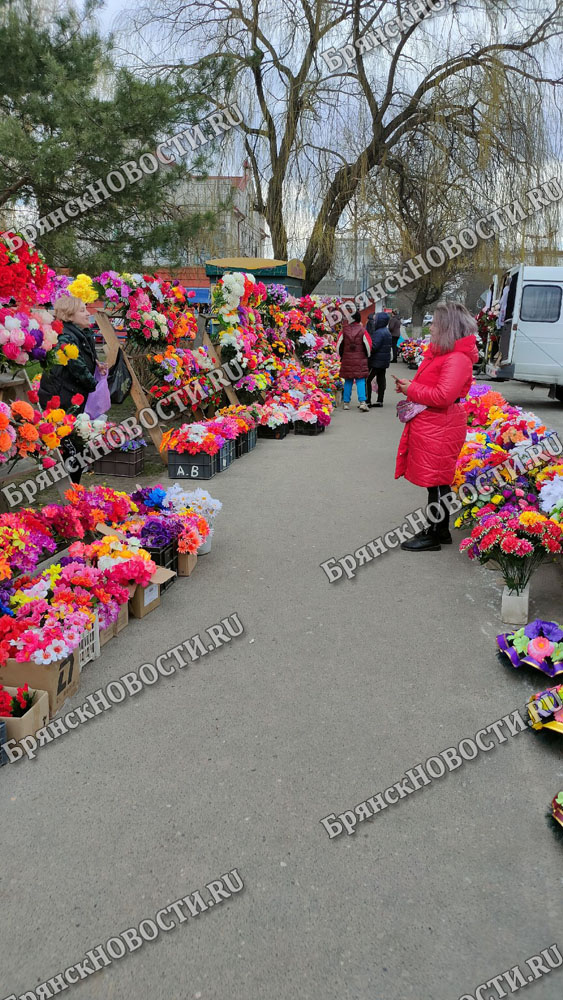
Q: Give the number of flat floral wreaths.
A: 3